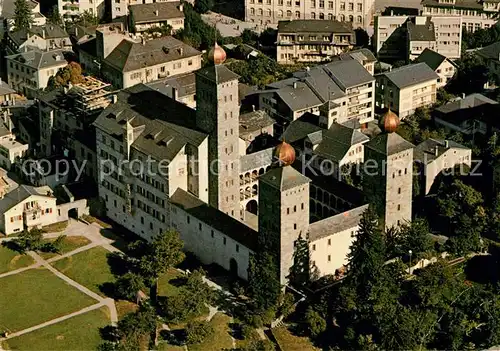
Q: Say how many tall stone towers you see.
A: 3